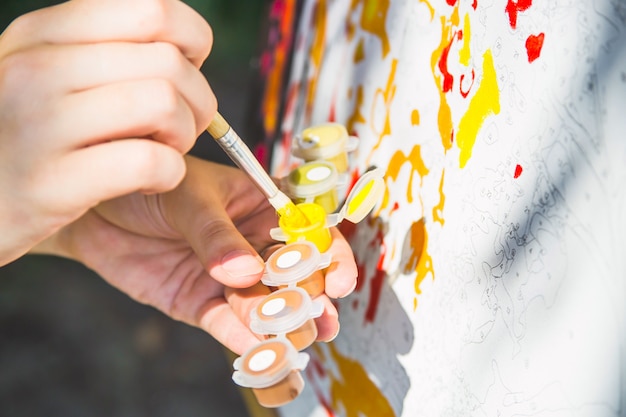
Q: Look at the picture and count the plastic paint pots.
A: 6